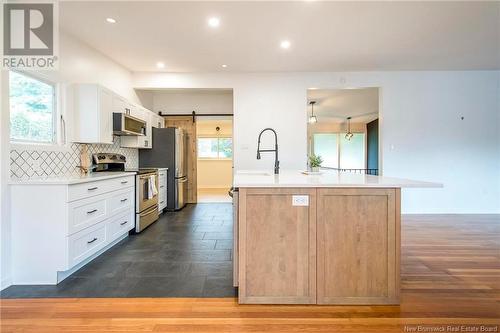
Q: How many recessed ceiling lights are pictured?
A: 5